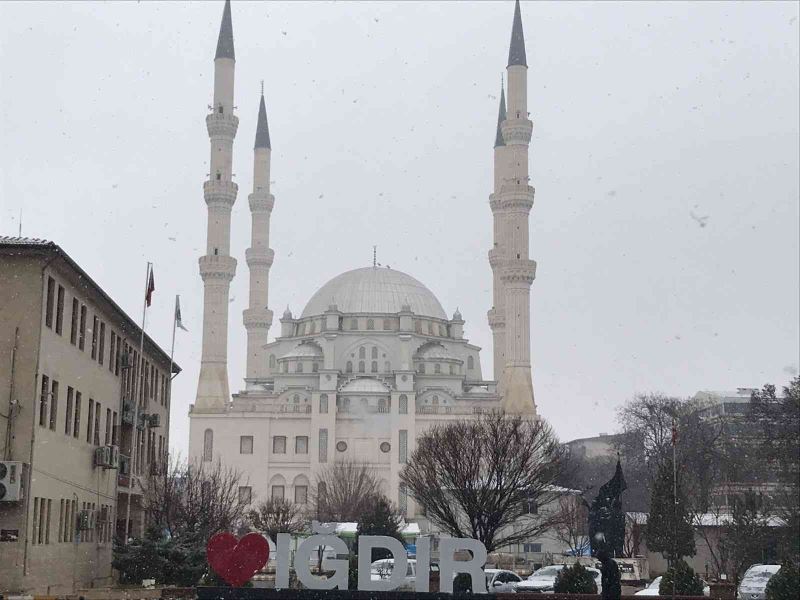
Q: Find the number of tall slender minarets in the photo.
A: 4